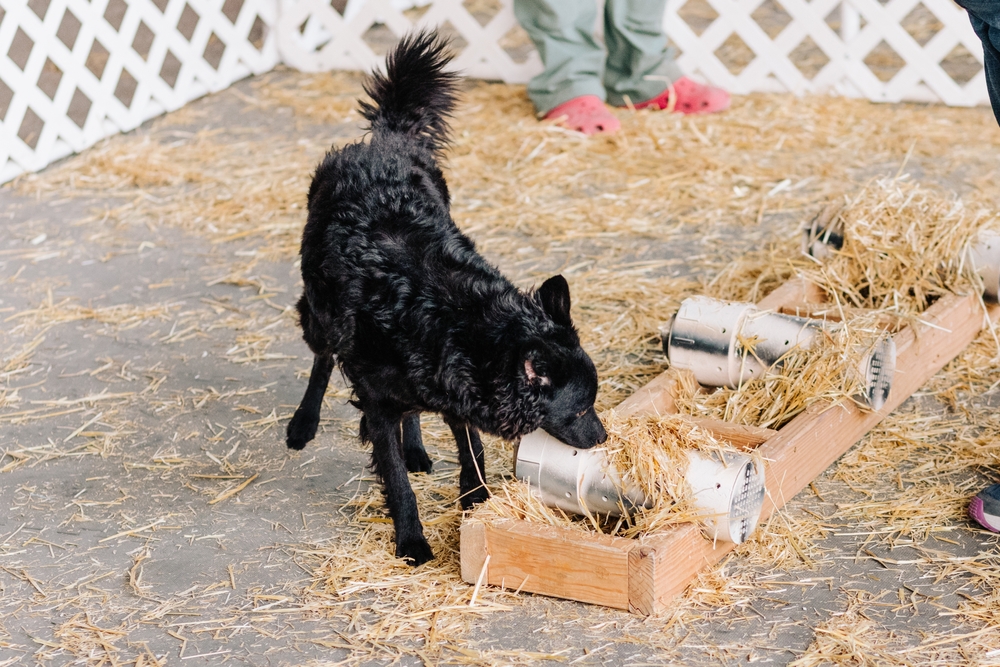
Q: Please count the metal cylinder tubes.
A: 3